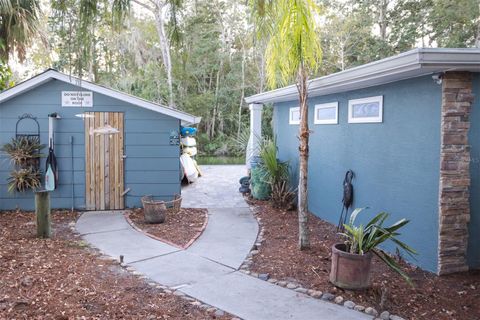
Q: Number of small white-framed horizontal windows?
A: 3